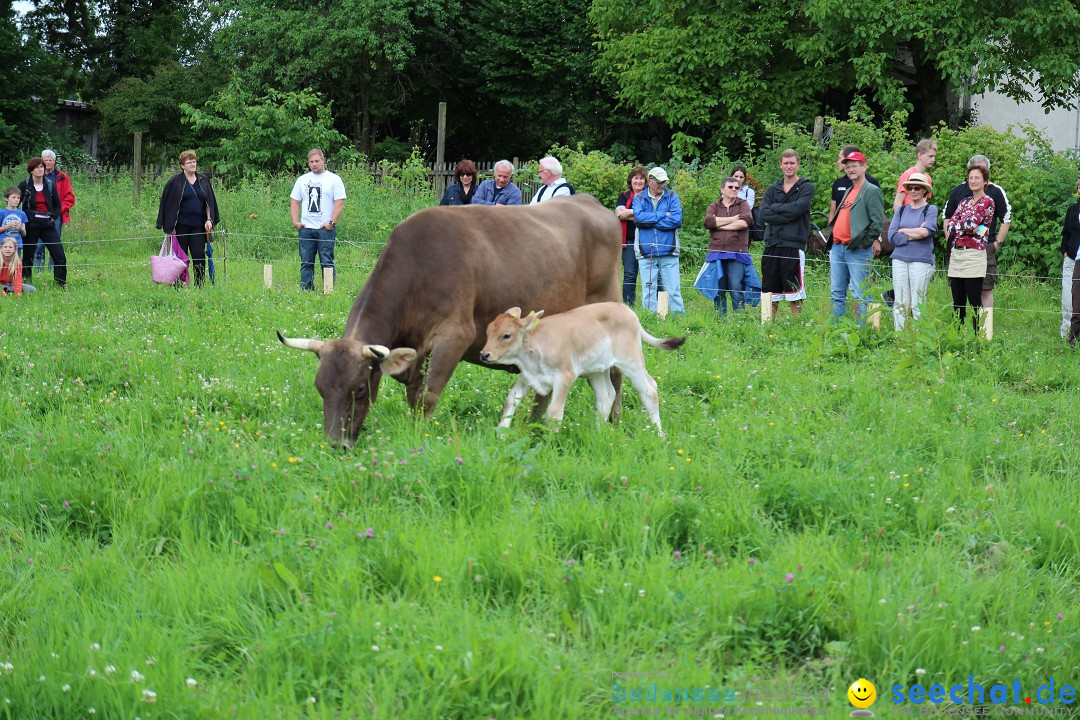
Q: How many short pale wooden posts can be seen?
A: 6